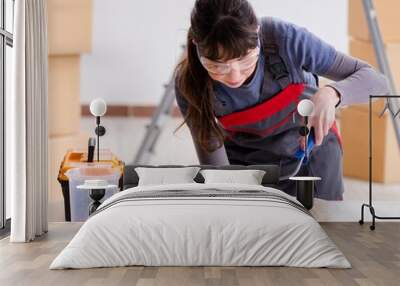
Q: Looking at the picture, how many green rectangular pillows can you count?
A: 0